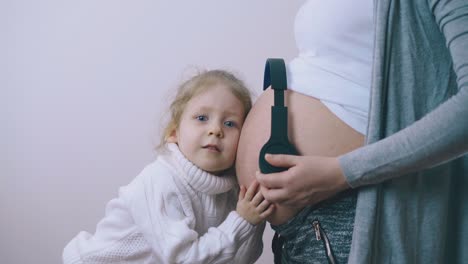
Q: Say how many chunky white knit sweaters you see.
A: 1